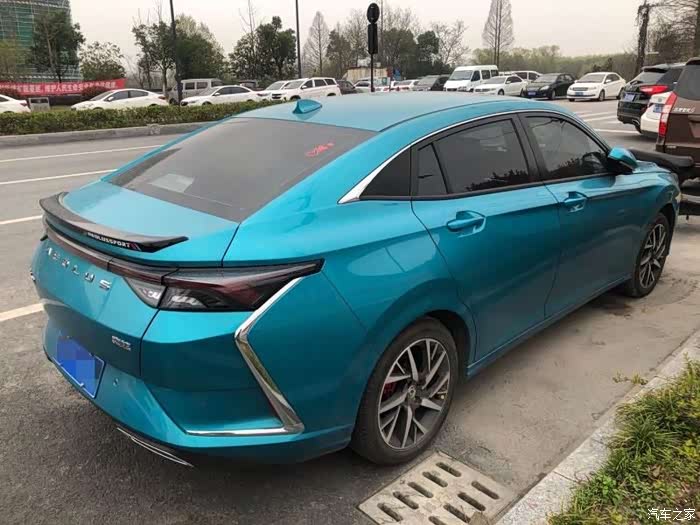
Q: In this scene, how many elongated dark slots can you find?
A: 9